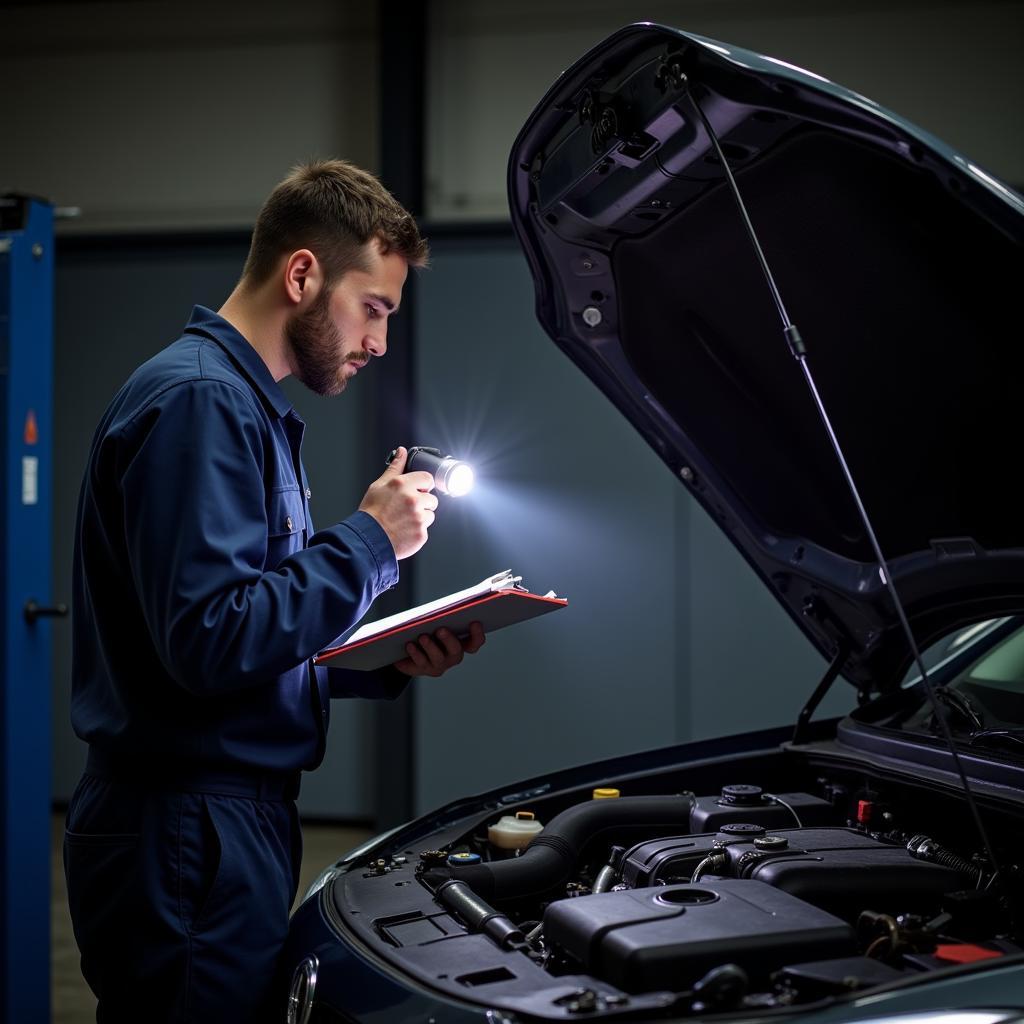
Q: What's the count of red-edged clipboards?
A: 1